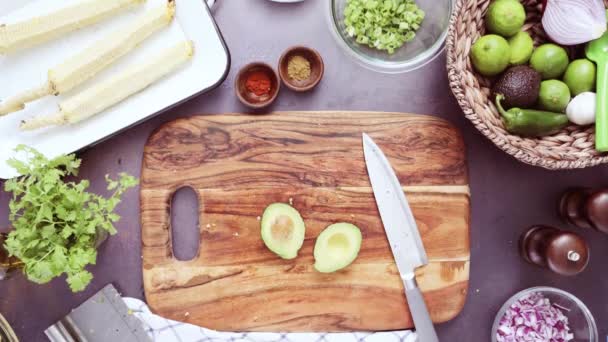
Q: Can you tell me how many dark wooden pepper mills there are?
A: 2